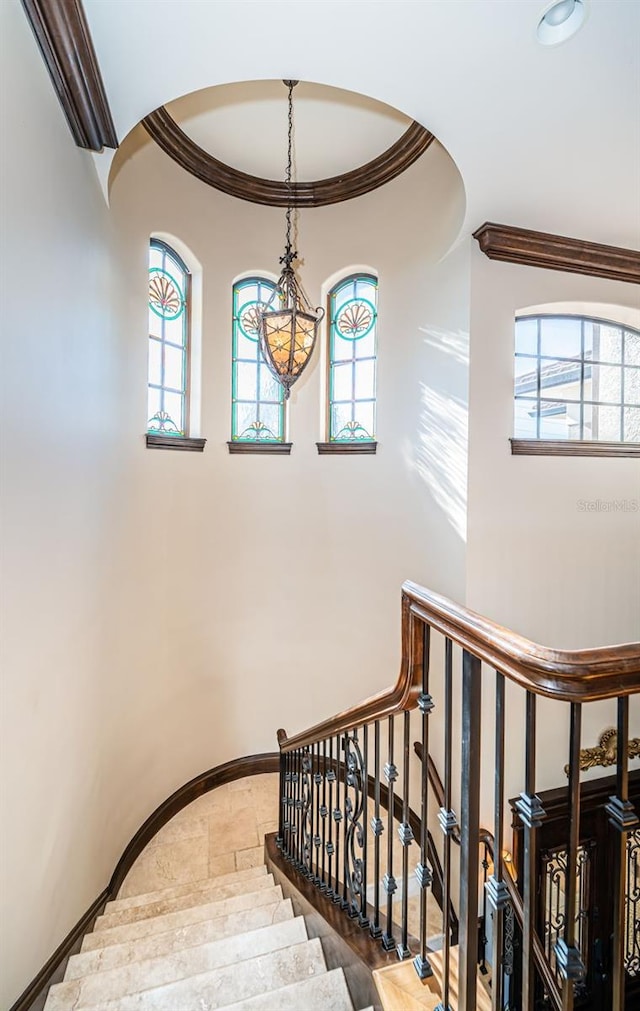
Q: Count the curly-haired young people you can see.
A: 0